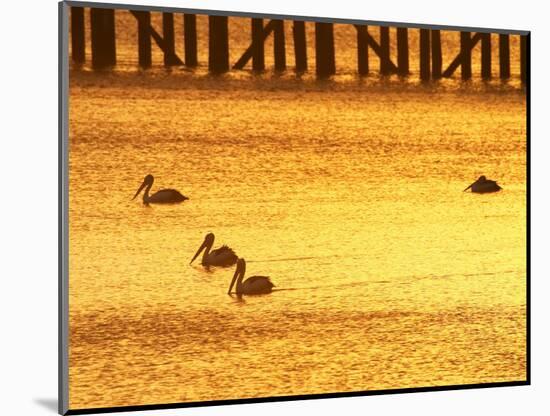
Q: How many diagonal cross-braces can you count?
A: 4